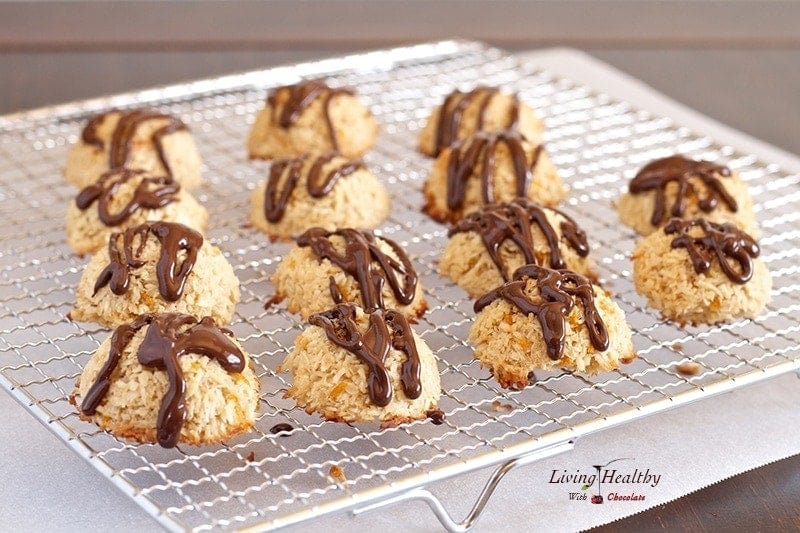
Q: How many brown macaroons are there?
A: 14